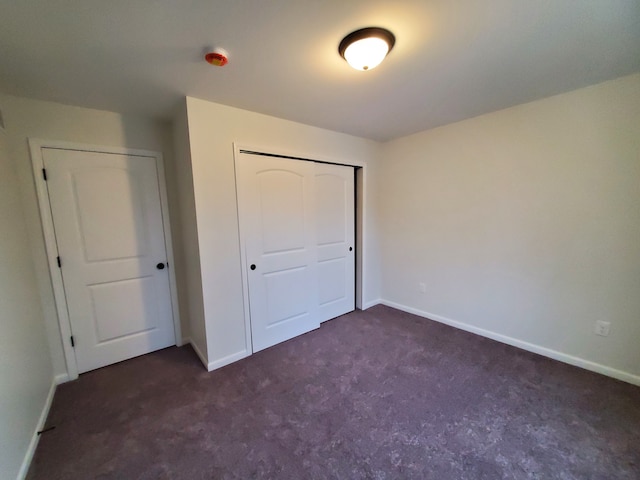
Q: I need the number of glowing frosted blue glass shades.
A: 0